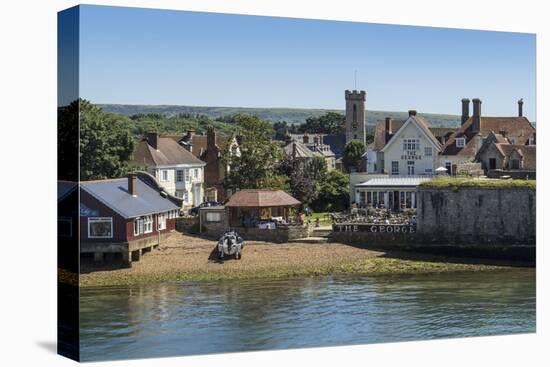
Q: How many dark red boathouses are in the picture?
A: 1